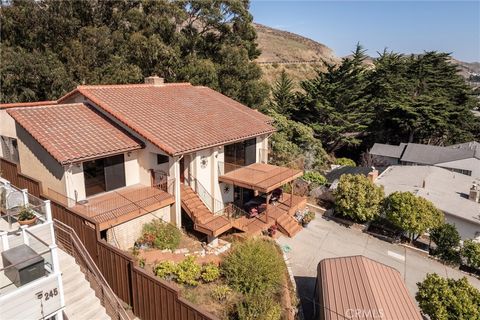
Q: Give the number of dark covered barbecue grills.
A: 1